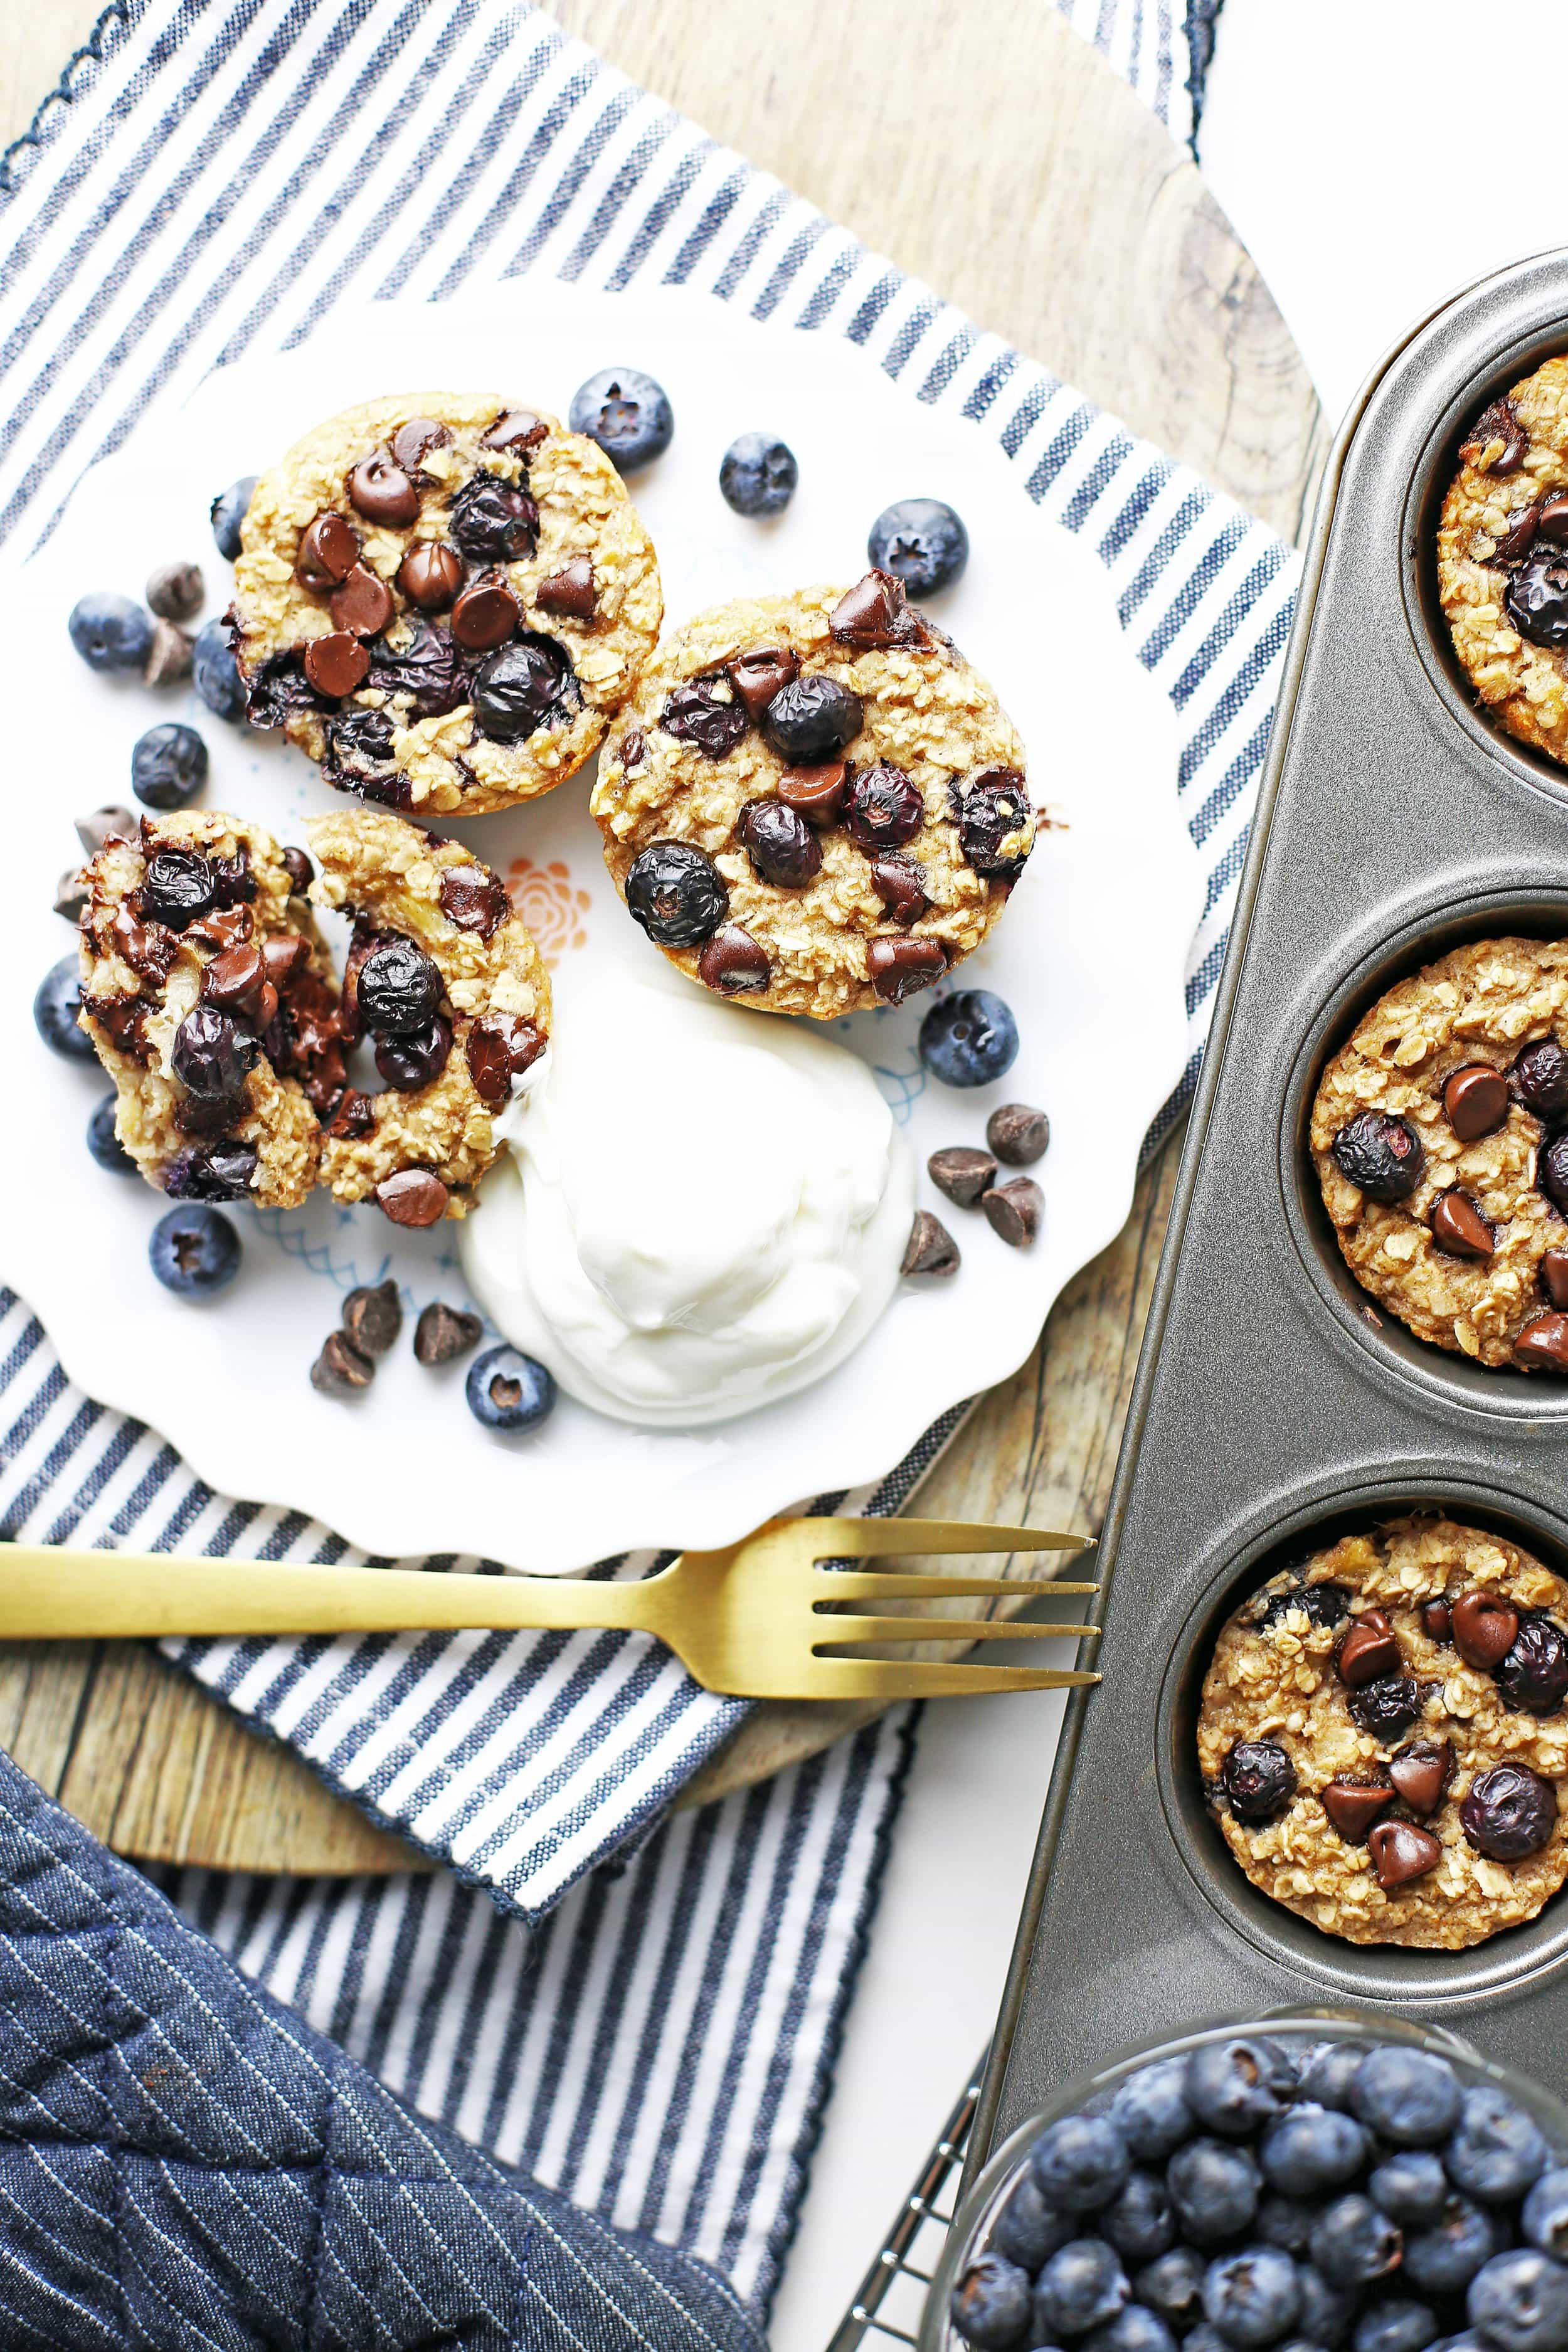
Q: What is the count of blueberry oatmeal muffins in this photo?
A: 6